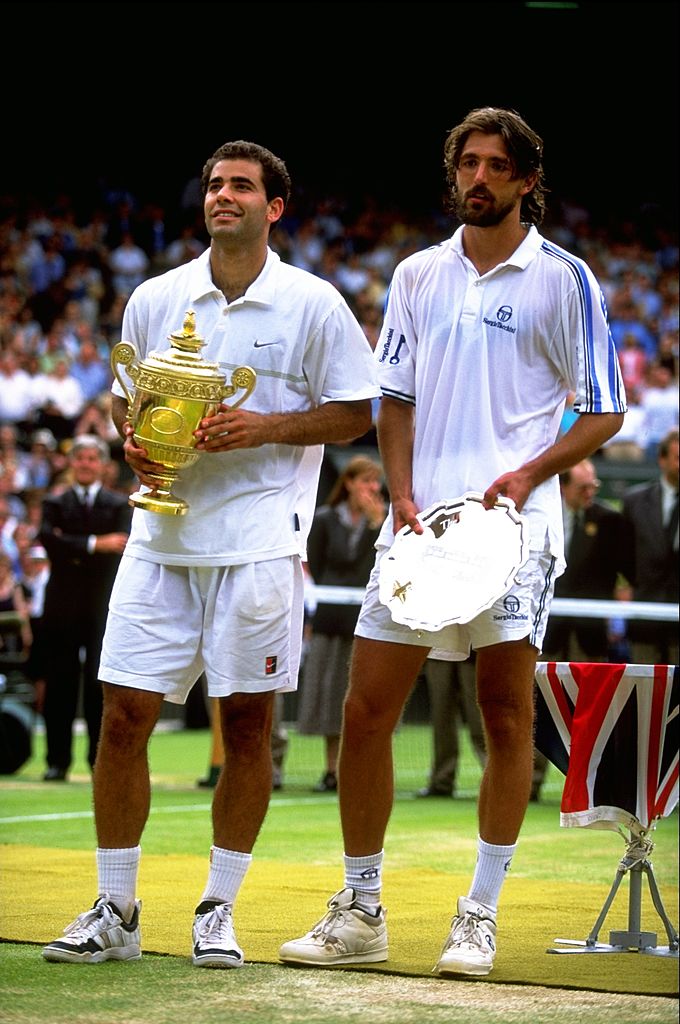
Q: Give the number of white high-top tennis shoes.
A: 2